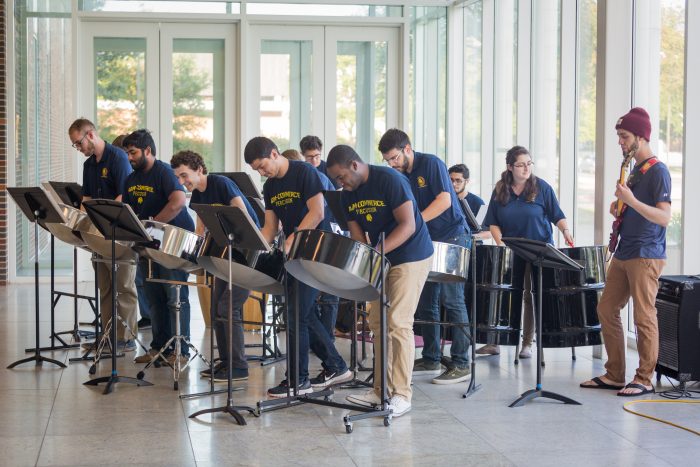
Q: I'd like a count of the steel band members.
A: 12